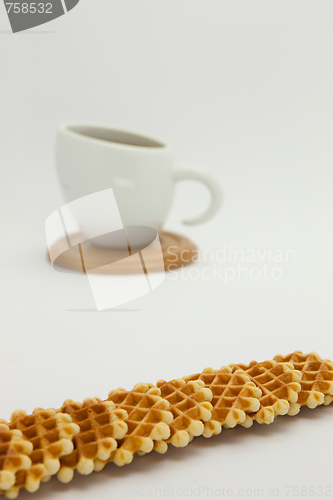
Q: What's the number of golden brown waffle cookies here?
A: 8